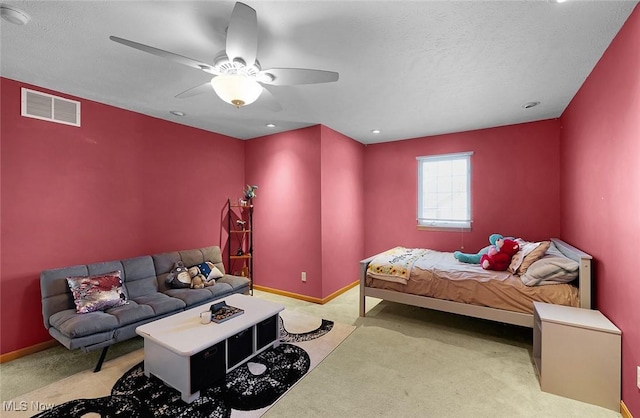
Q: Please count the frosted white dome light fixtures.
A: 1